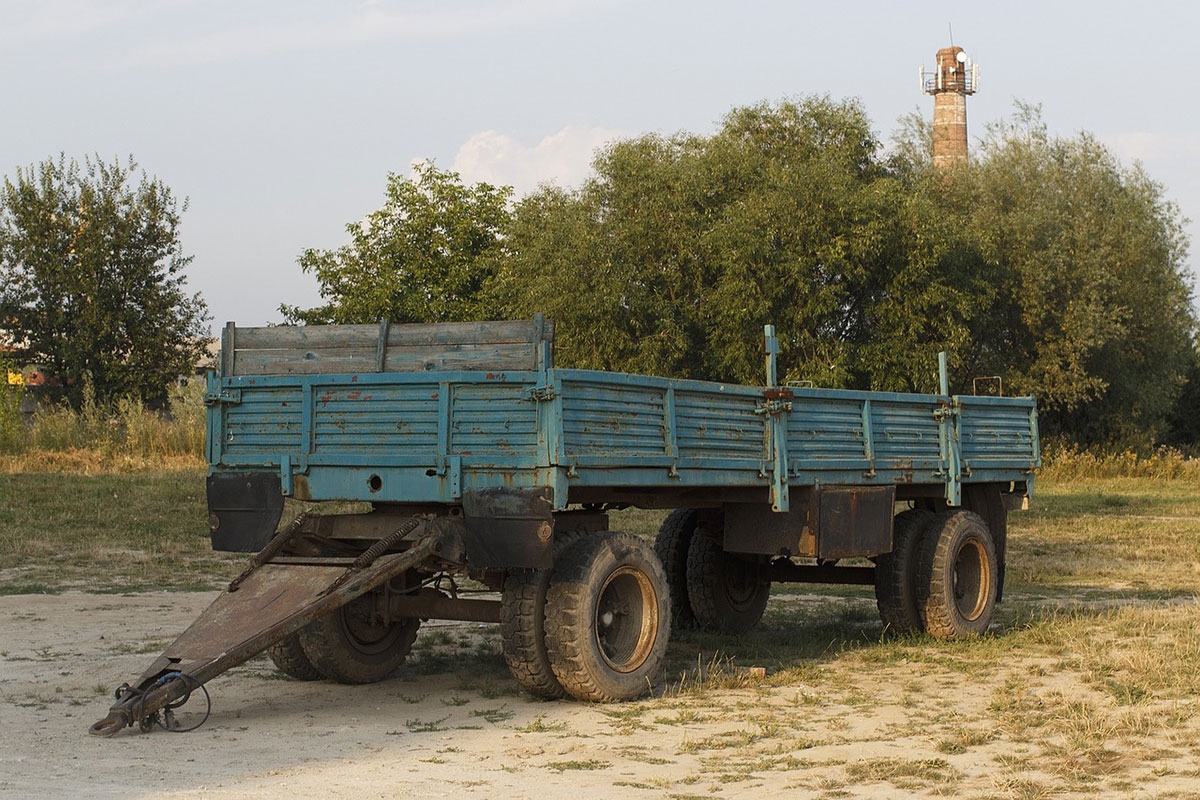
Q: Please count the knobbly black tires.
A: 8